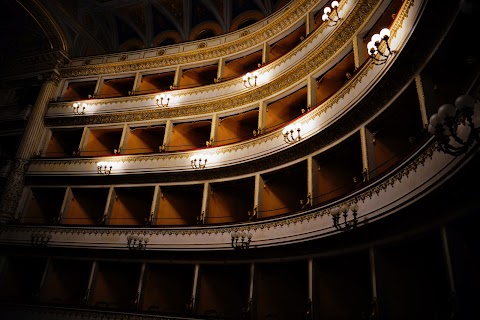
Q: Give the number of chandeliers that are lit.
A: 8